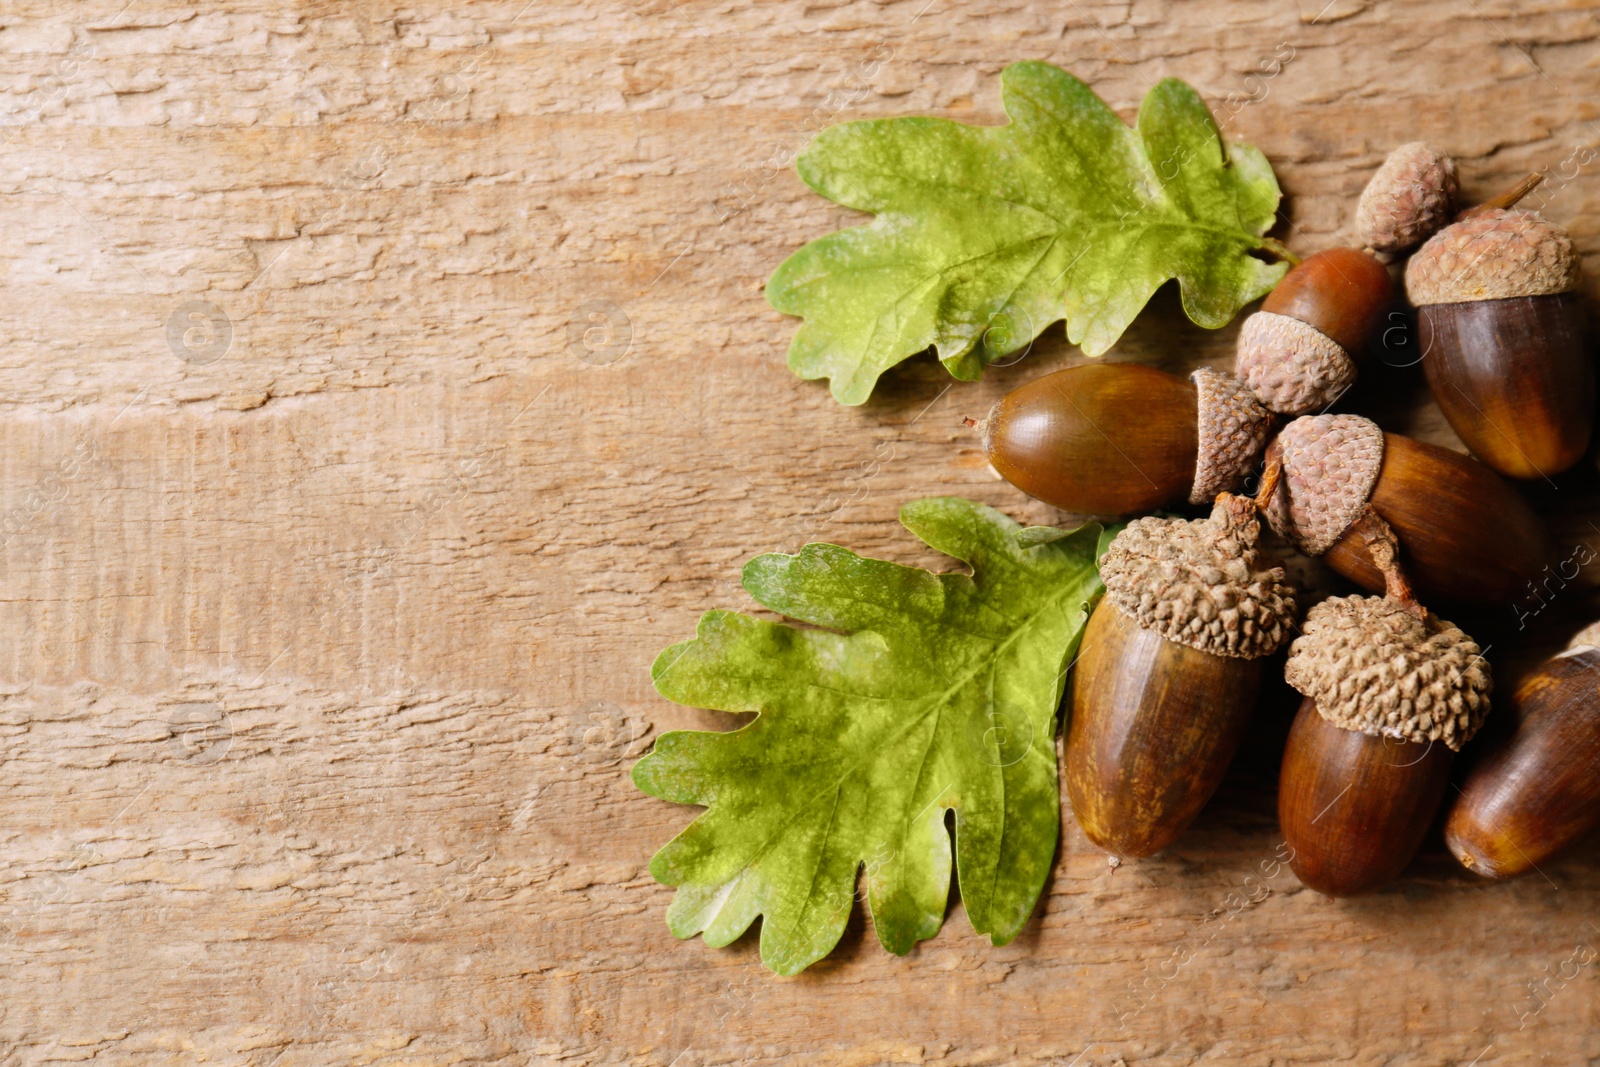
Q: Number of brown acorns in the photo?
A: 7